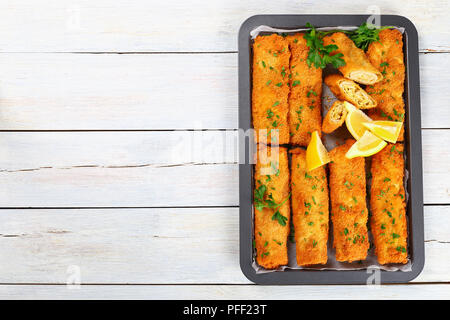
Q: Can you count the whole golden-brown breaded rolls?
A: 7